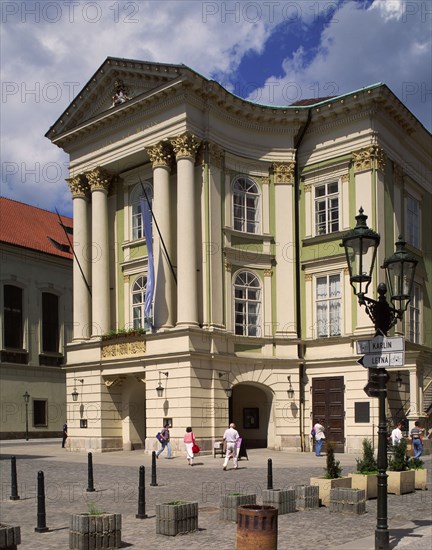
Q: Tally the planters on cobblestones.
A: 11